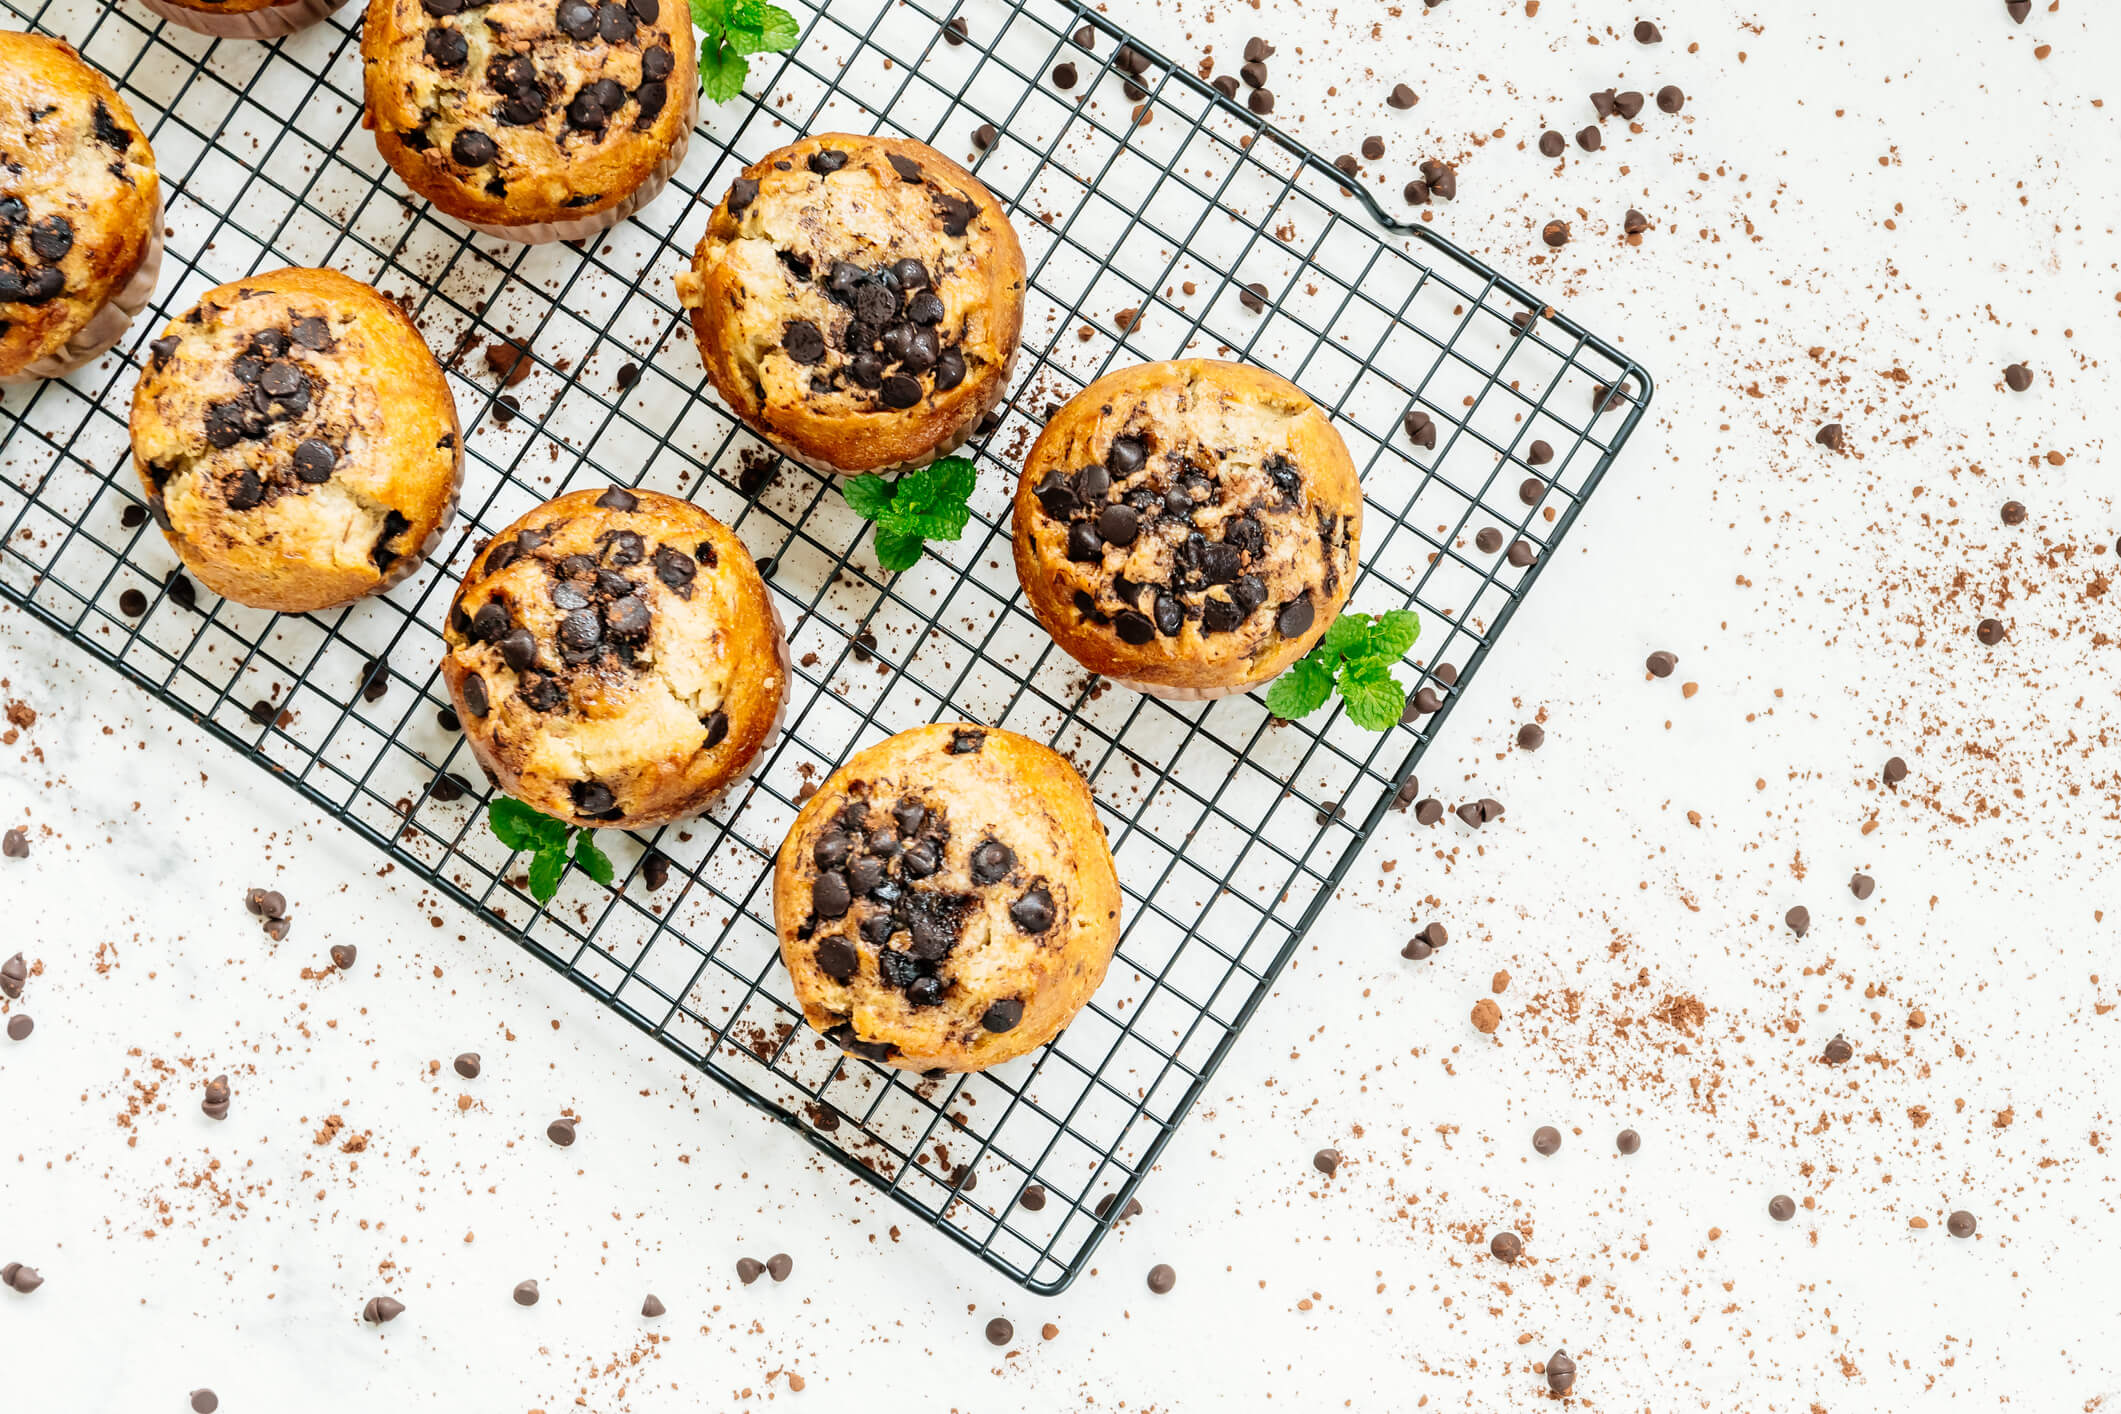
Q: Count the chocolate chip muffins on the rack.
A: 8